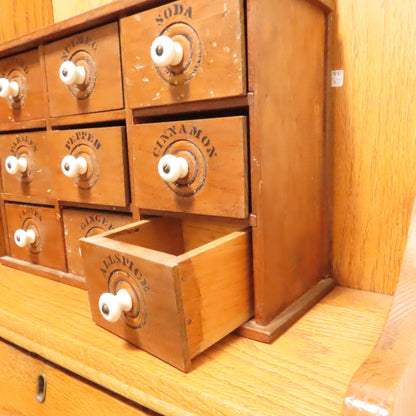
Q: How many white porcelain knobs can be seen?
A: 8